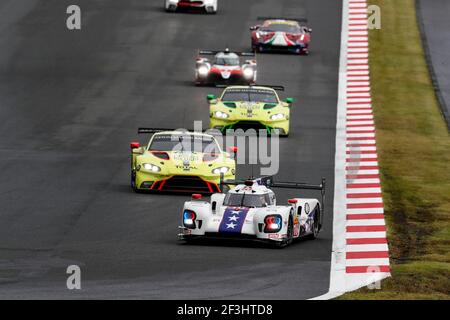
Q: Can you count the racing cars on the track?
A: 6